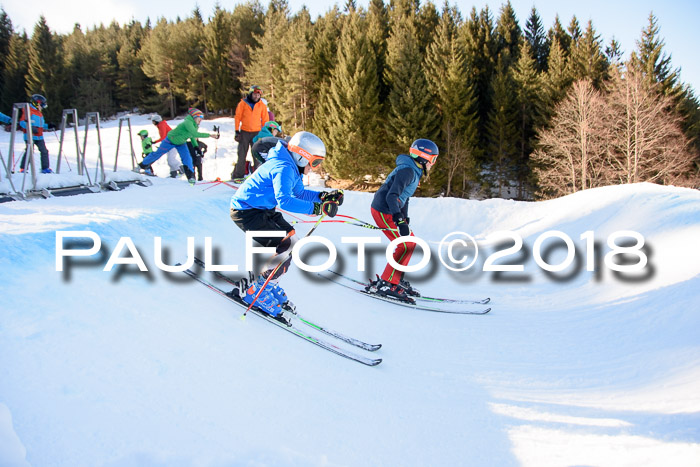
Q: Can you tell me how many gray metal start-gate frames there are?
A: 4